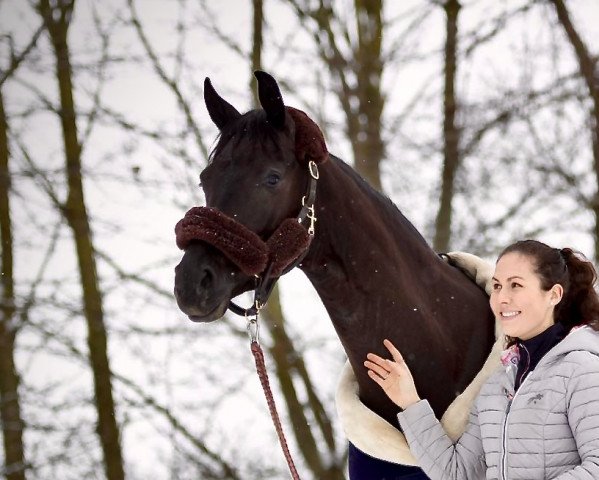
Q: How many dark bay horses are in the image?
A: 1